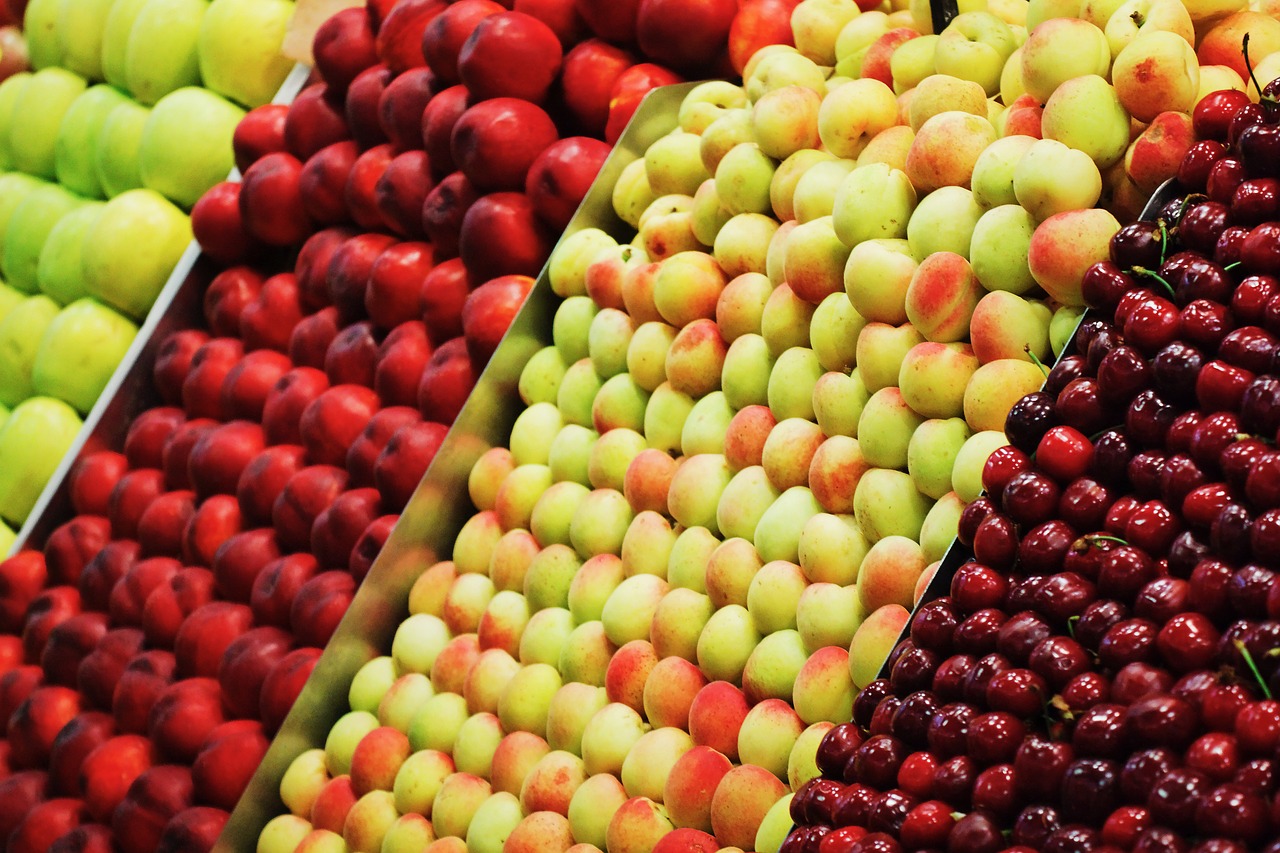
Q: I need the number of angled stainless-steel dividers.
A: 3